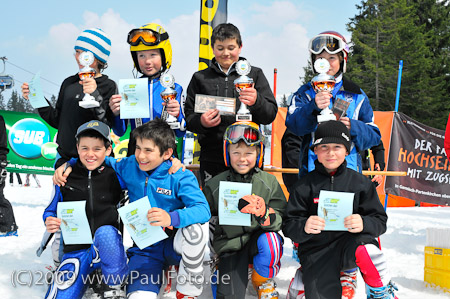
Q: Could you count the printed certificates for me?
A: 6